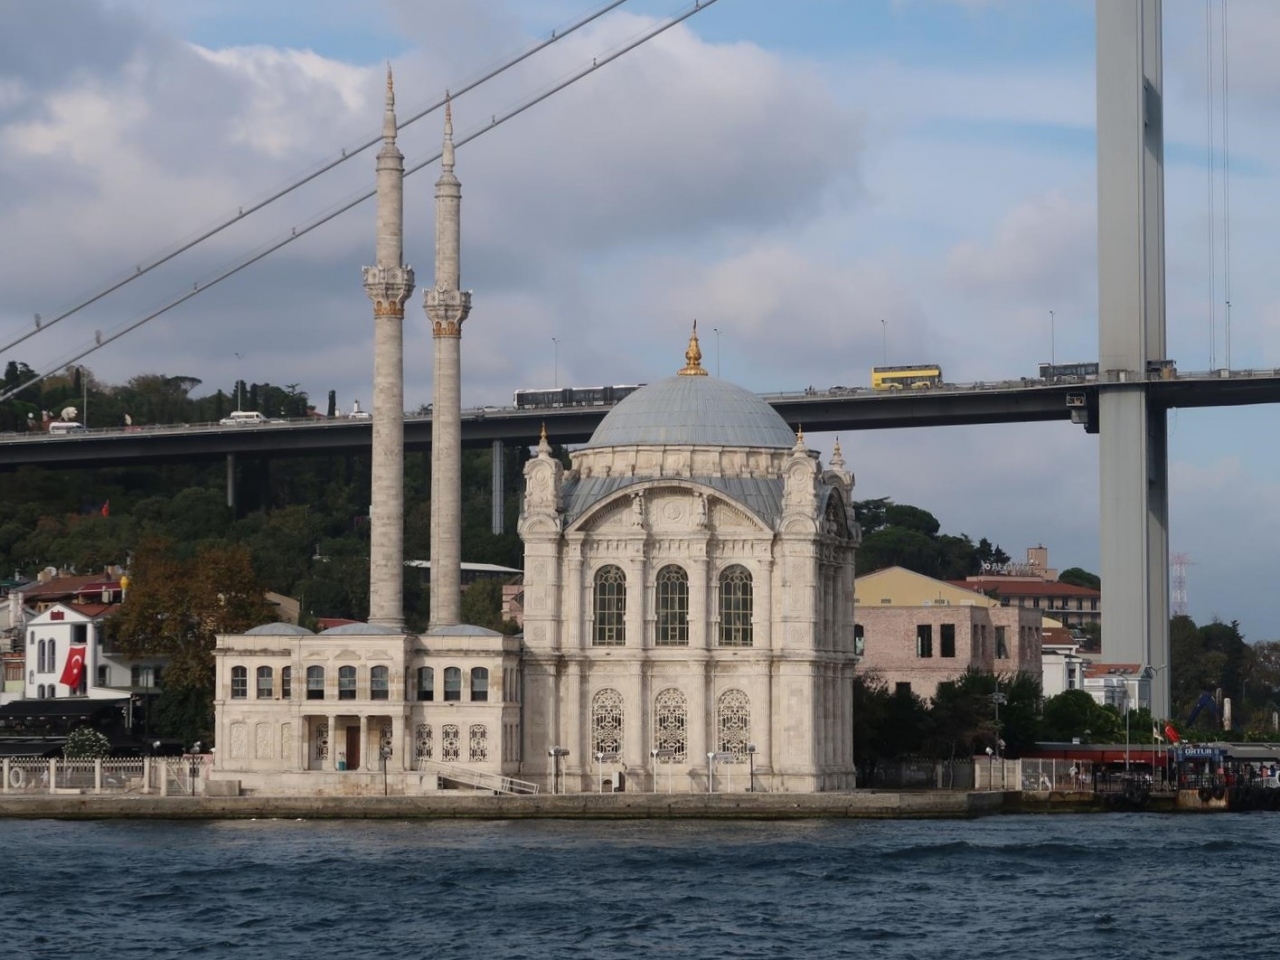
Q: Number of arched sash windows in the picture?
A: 9